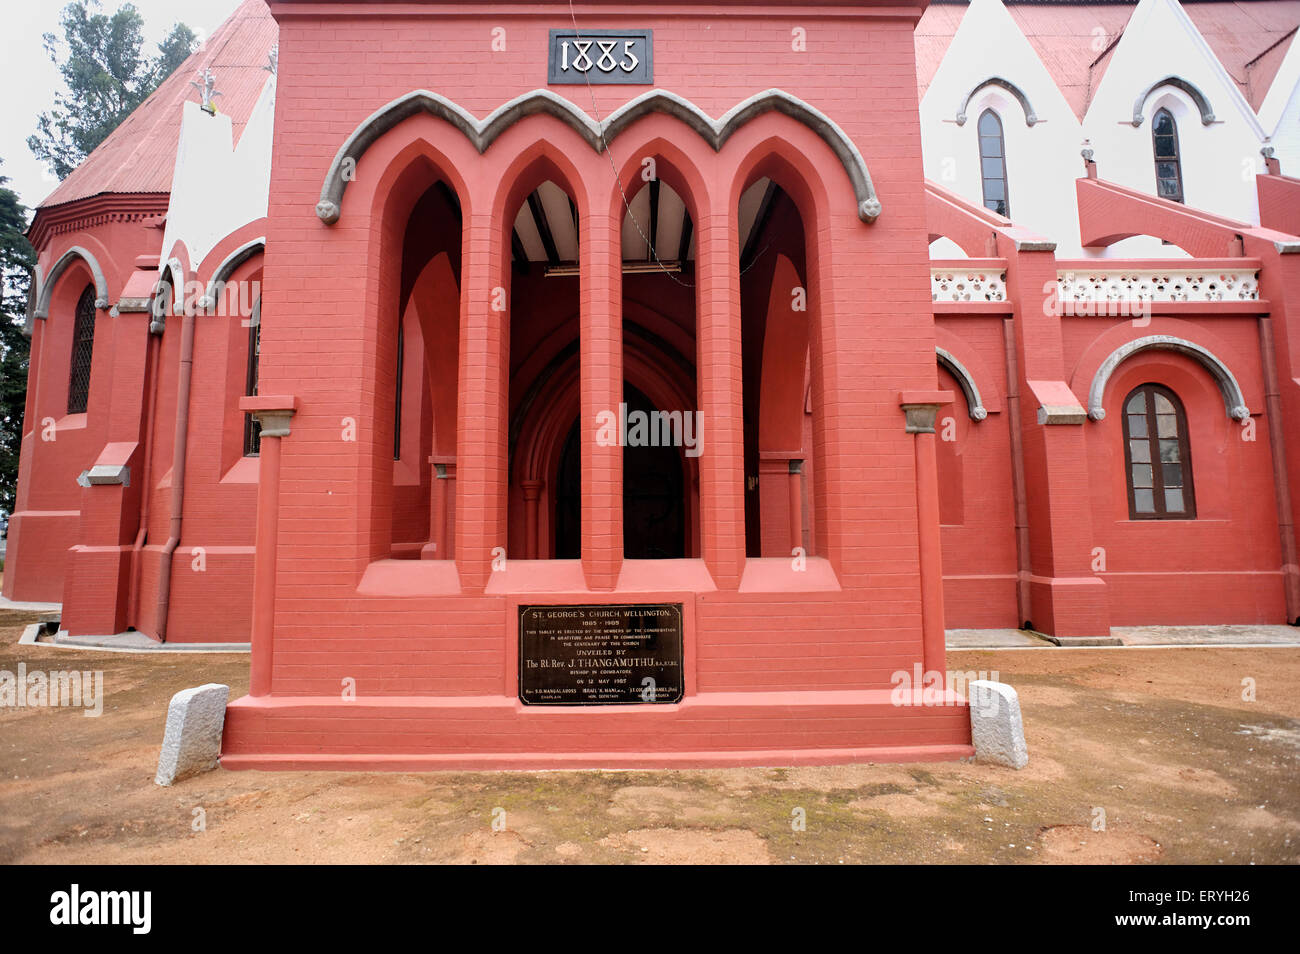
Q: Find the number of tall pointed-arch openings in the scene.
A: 4